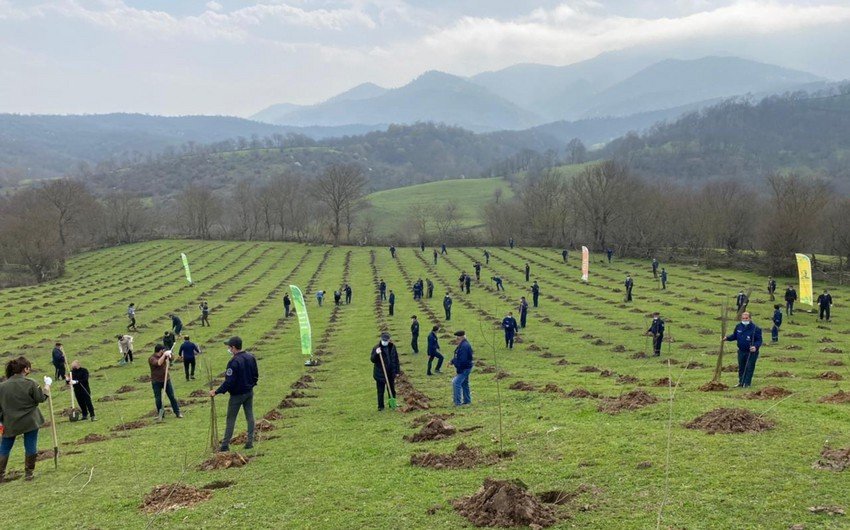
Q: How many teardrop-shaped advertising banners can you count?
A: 4